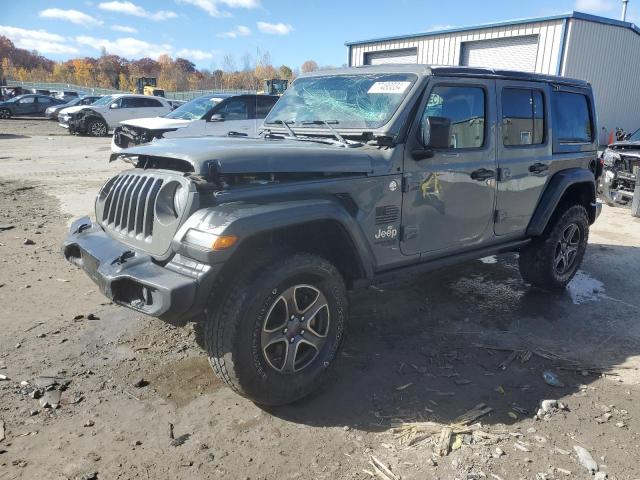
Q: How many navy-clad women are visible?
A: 0